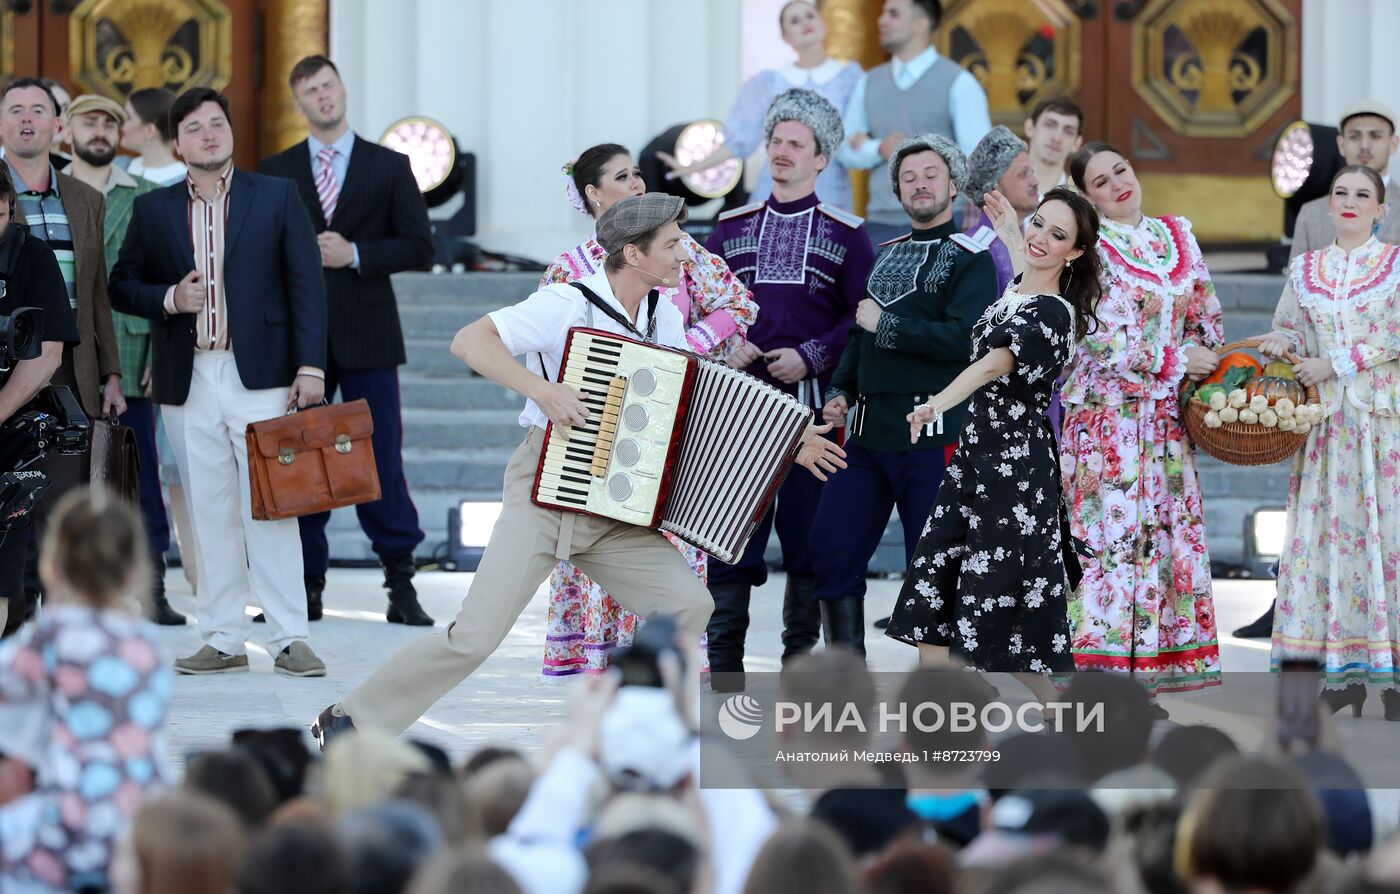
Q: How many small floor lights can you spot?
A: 2